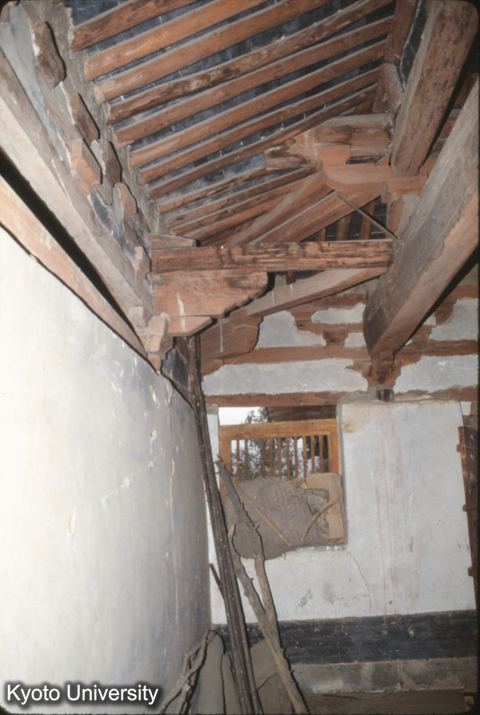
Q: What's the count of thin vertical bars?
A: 10